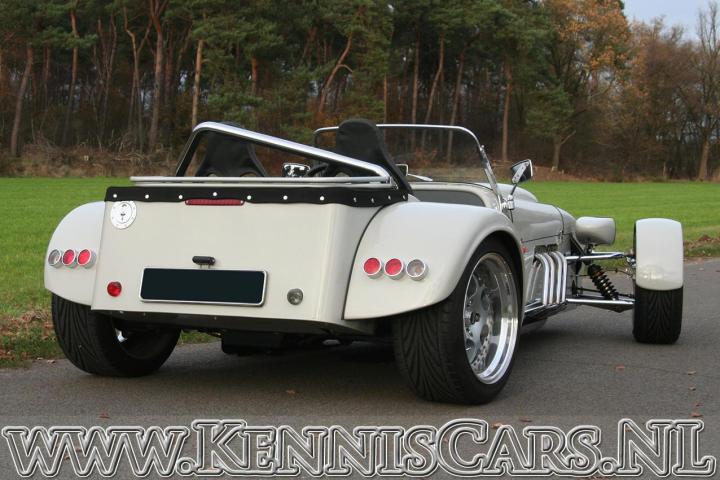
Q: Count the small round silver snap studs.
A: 11